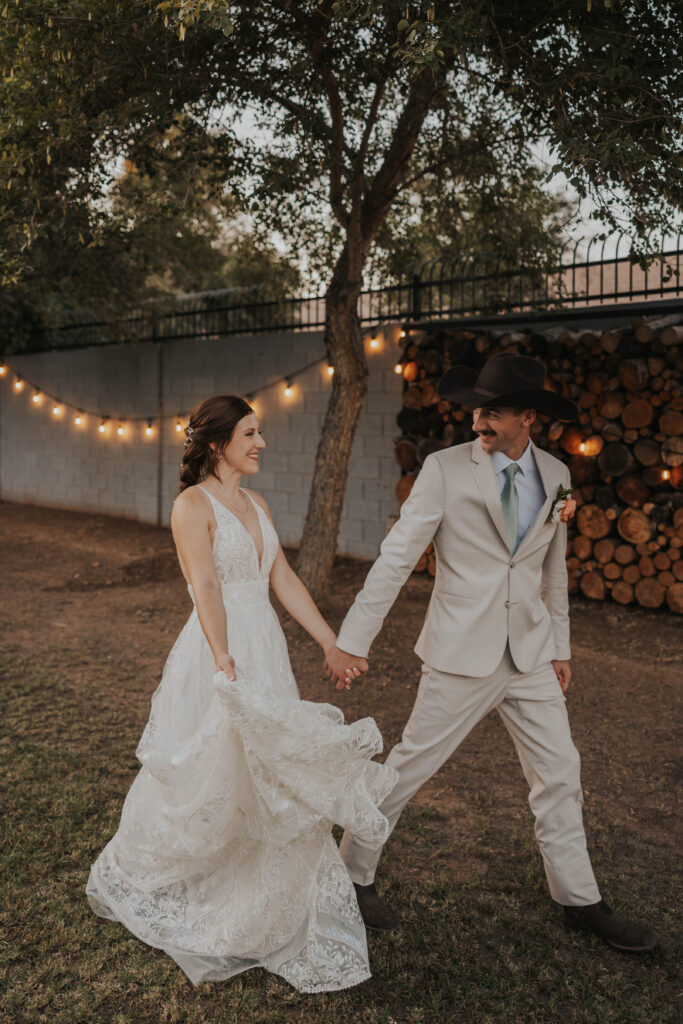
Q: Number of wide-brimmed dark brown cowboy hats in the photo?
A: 1